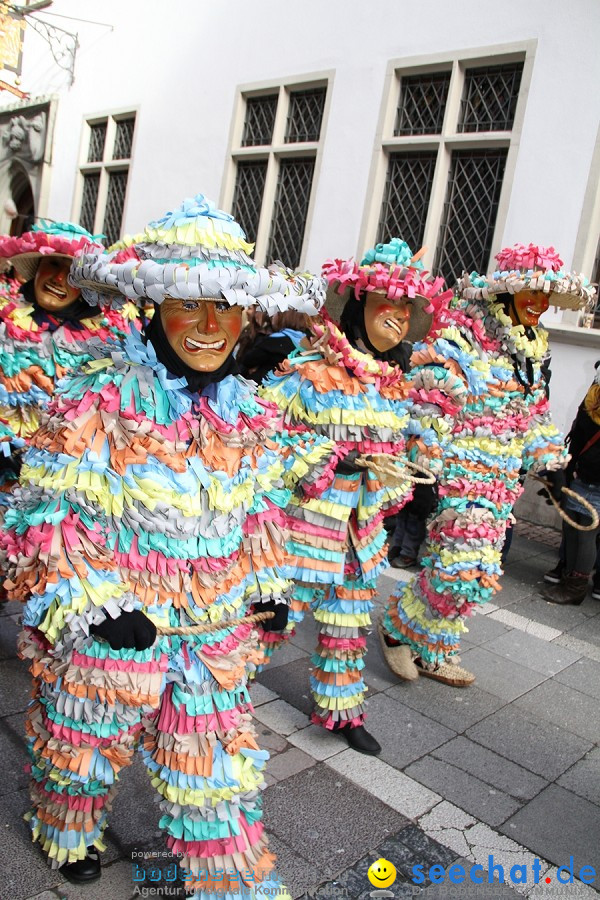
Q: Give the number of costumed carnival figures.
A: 4